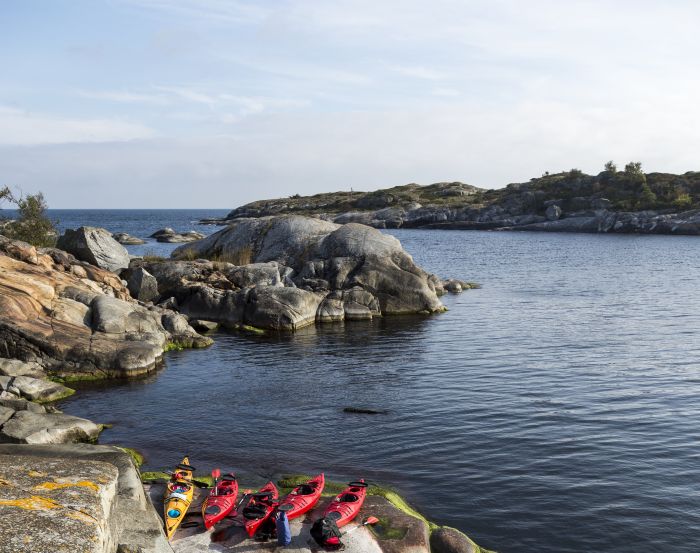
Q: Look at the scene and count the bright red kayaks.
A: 4